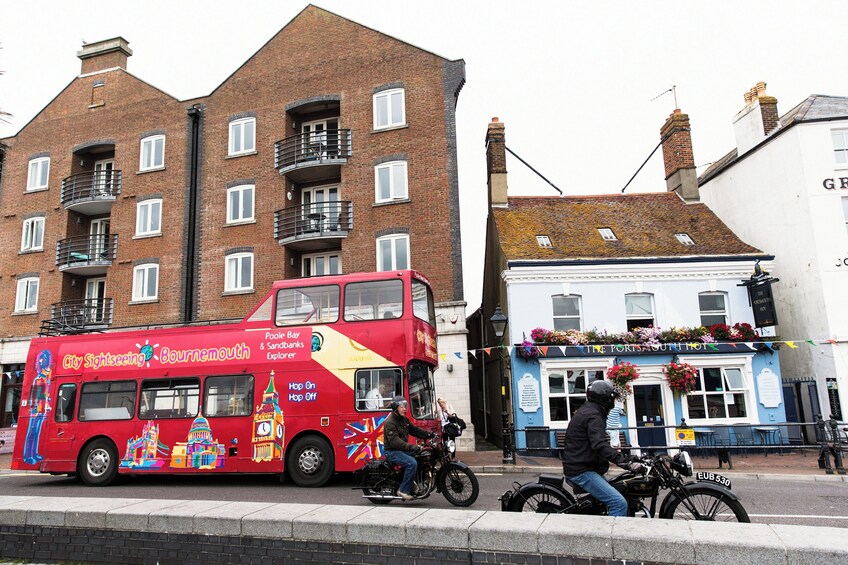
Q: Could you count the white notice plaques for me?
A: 2